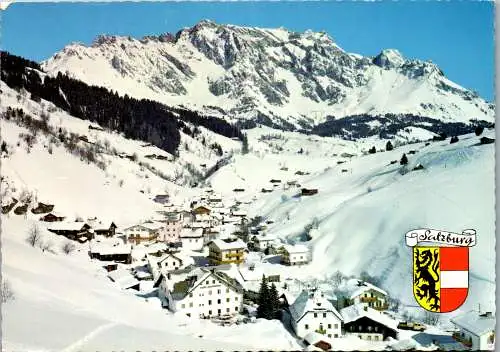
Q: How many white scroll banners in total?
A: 1